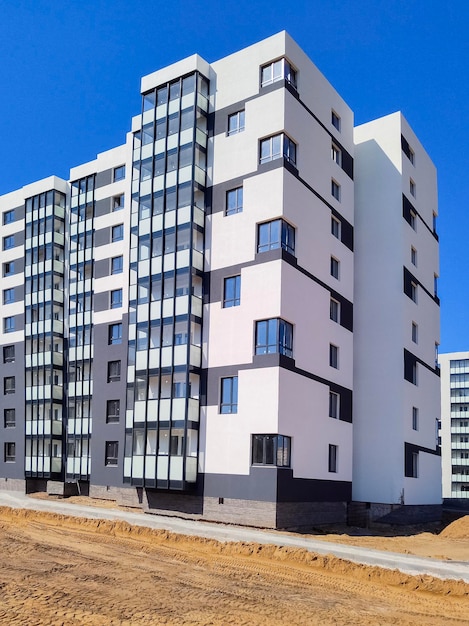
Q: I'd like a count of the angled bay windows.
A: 5